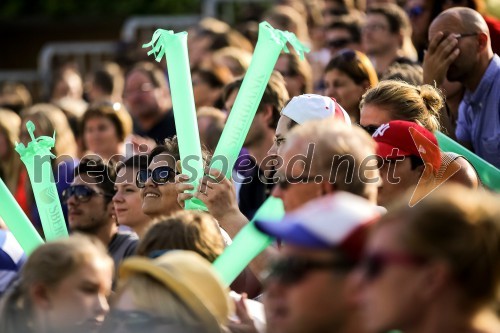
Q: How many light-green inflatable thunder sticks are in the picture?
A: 6